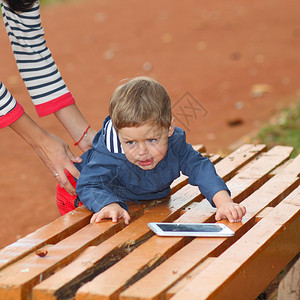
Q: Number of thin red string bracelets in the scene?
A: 1